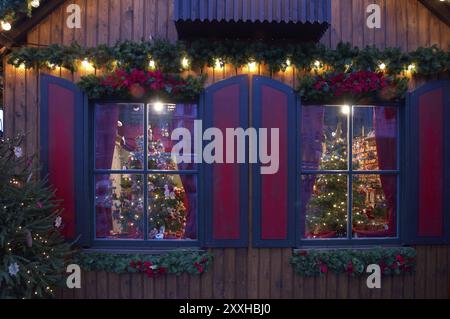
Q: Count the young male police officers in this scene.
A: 0